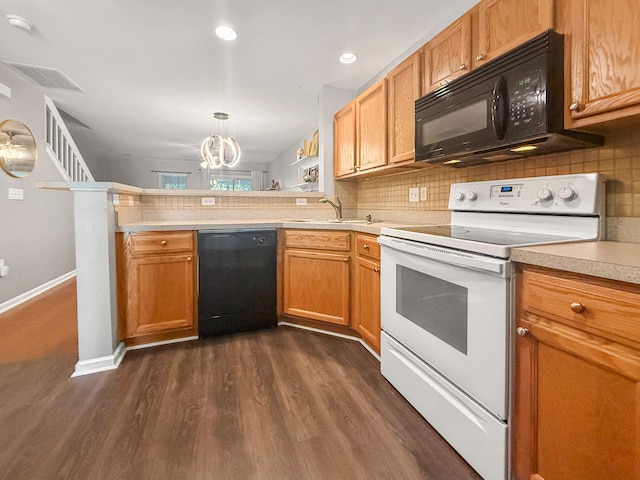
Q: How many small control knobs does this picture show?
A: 4